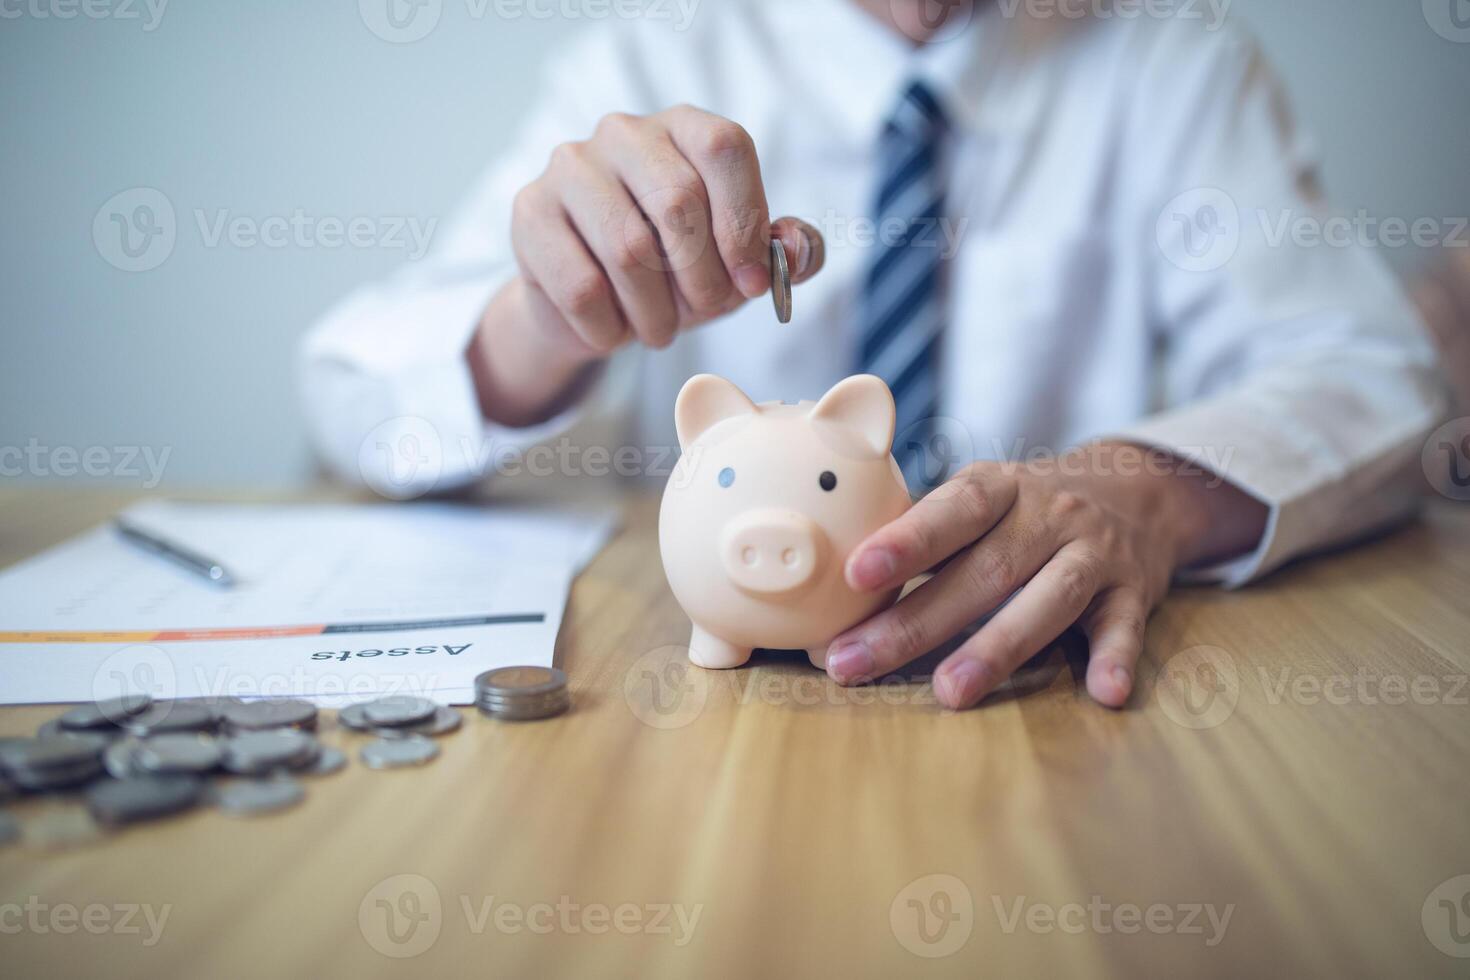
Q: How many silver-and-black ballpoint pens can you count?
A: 1